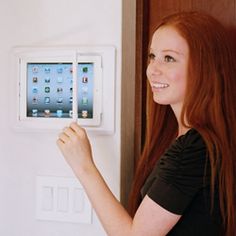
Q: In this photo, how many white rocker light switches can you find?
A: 3